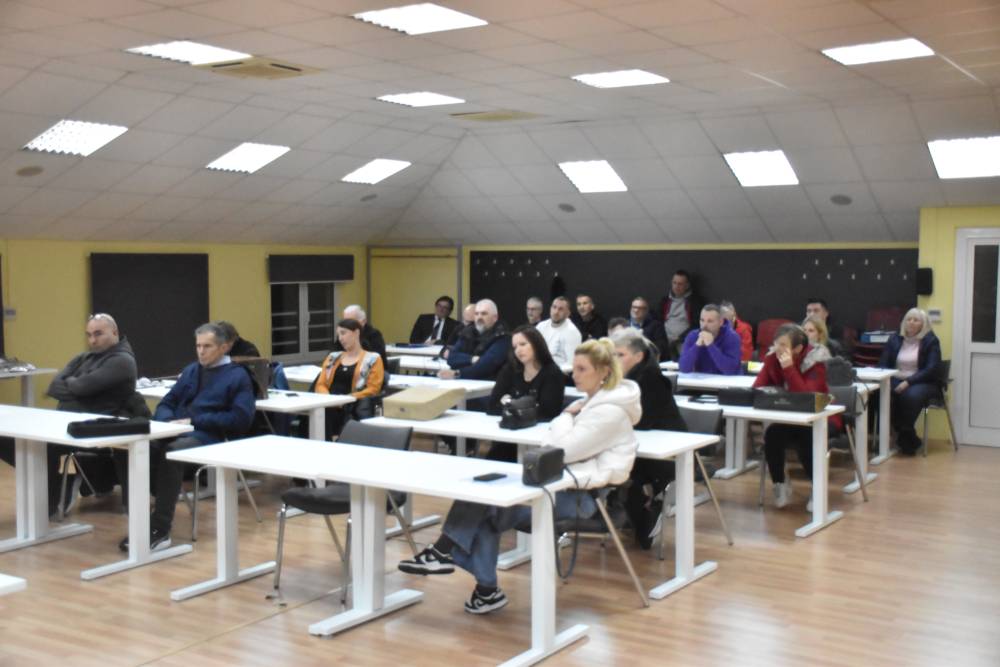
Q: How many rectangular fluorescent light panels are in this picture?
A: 11